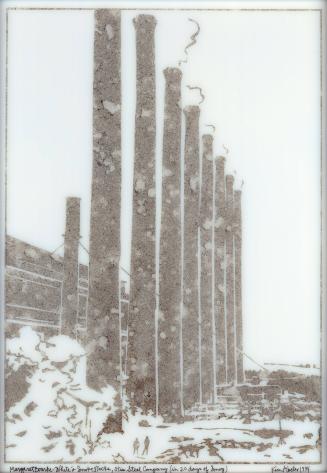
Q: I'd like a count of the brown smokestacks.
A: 9